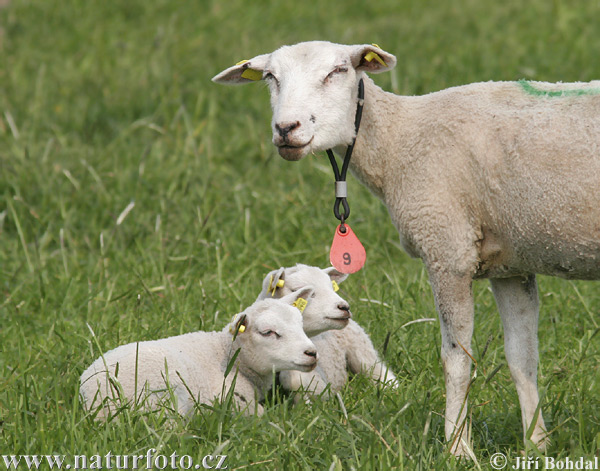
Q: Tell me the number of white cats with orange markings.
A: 0